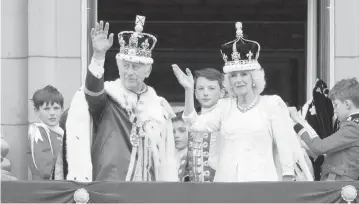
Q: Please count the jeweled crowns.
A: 2